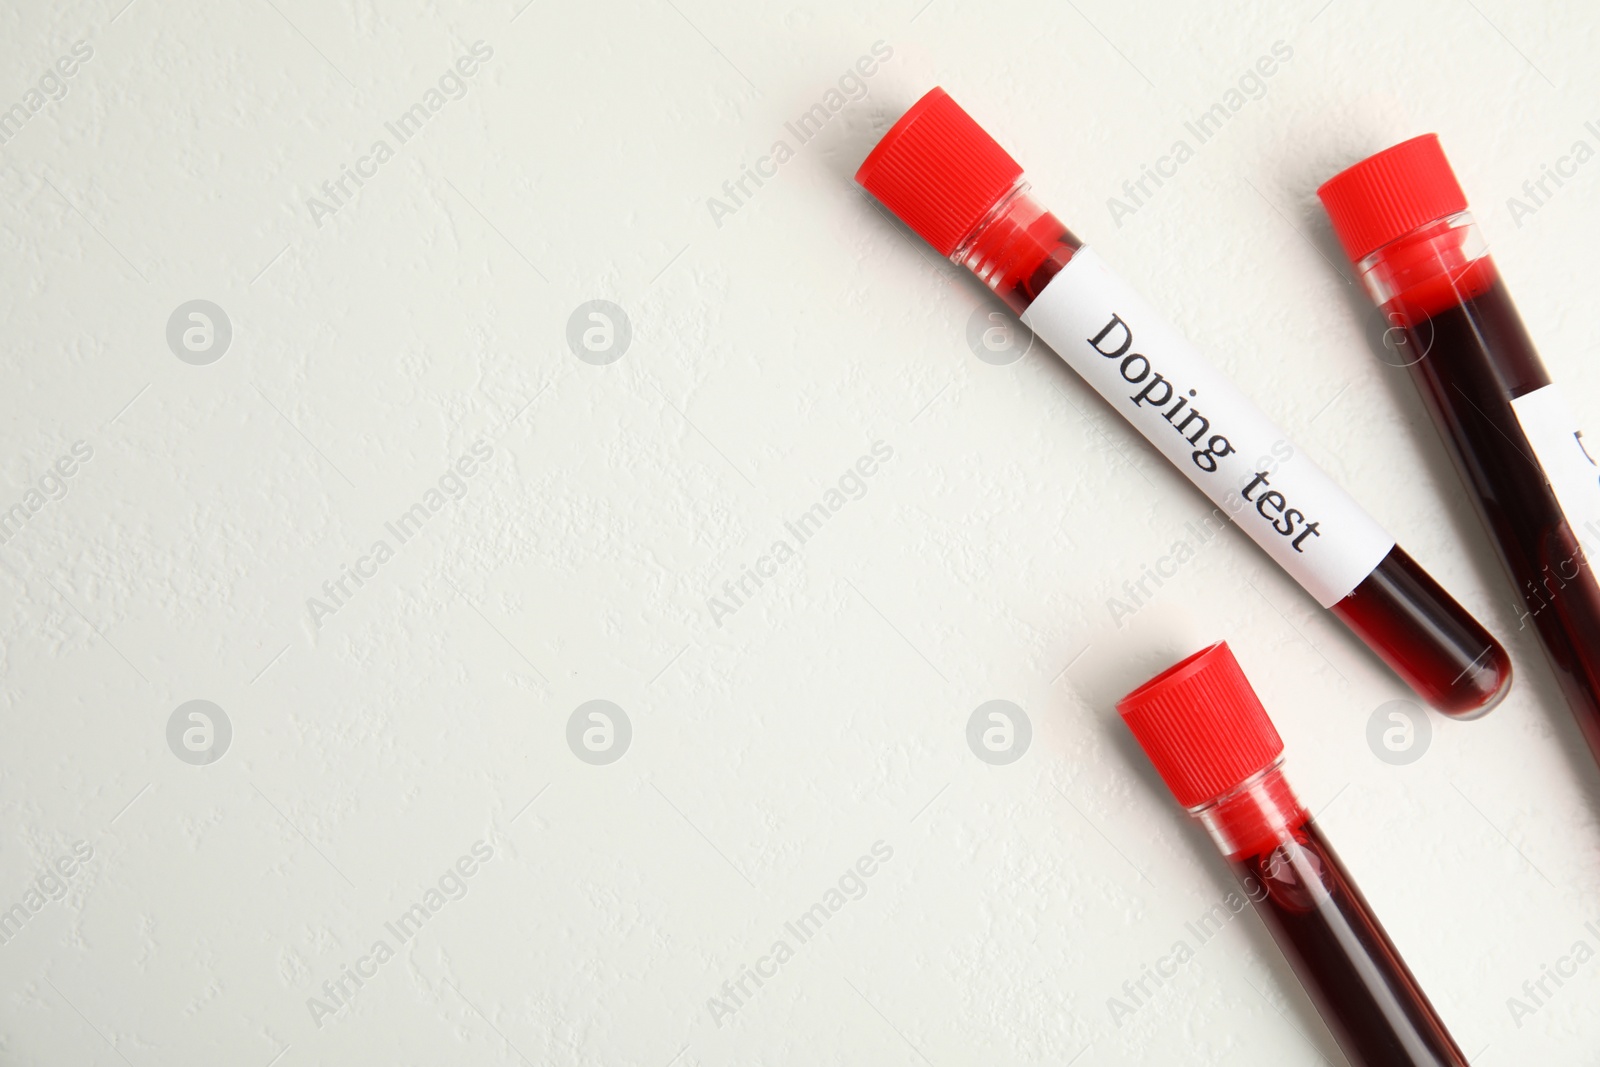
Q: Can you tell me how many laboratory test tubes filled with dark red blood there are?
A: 3